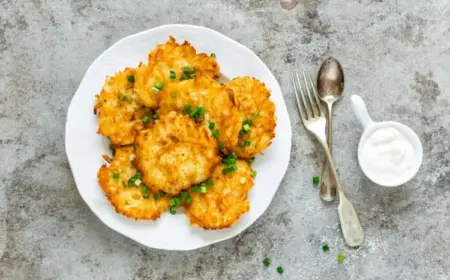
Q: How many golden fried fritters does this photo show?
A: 7